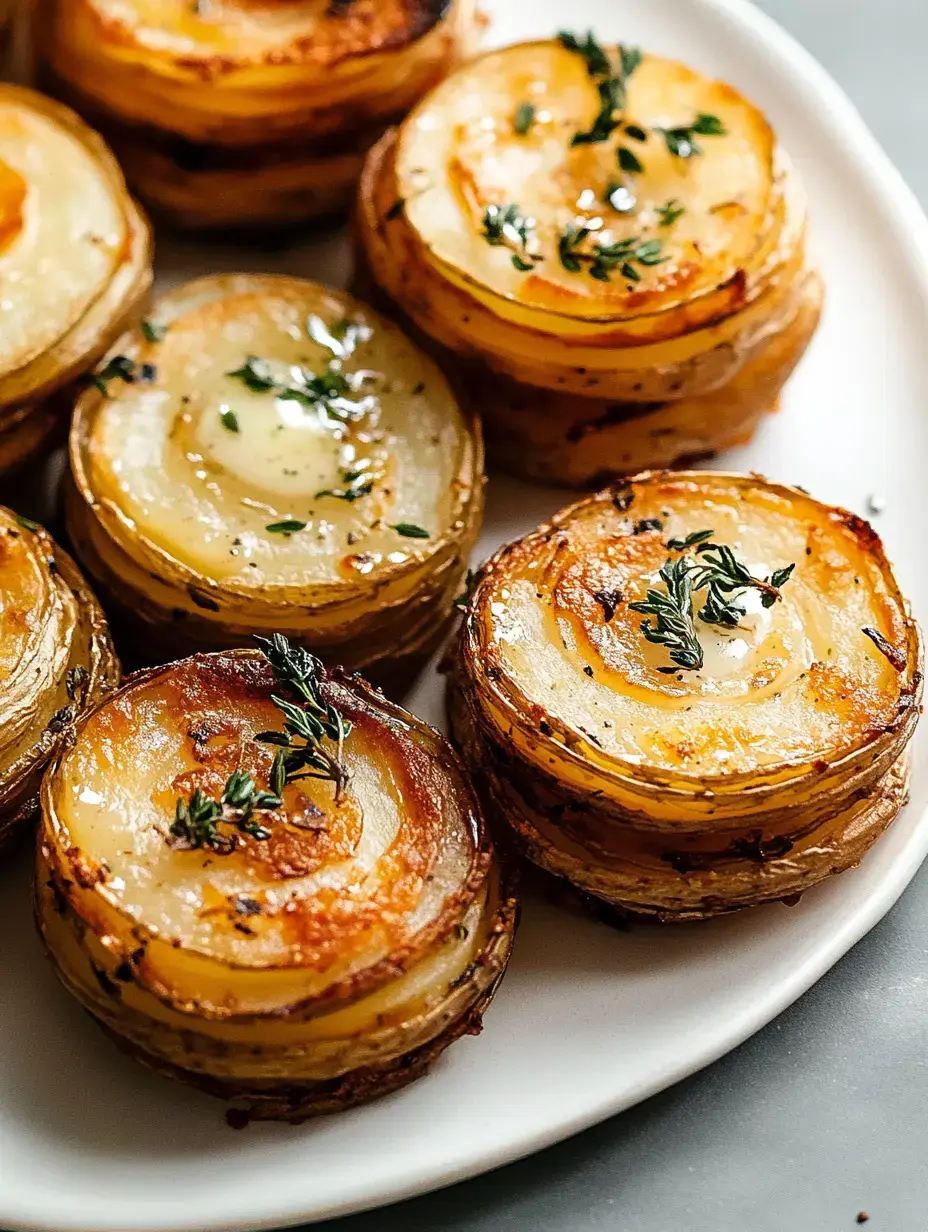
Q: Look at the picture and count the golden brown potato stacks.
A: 7